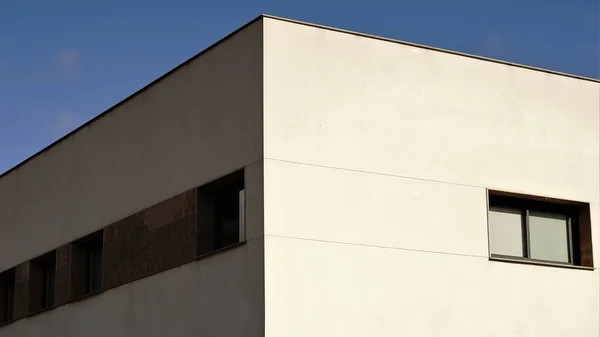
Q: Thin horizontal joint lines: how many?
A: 2